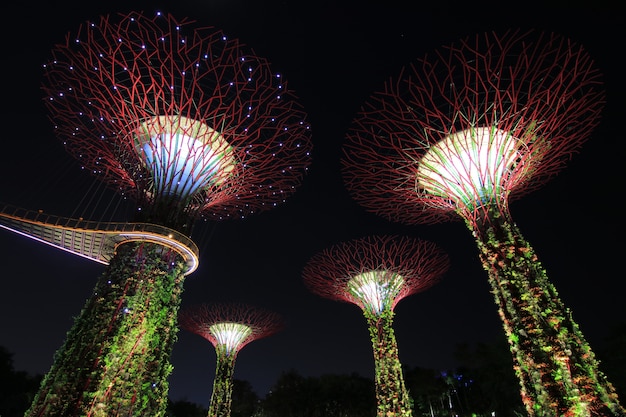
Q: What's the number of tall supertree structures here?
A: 4